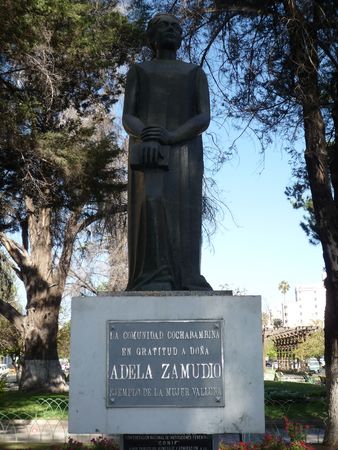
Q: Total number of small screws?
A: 4